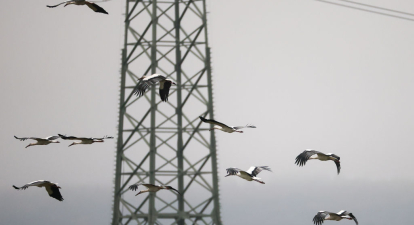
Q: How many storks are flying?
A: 10